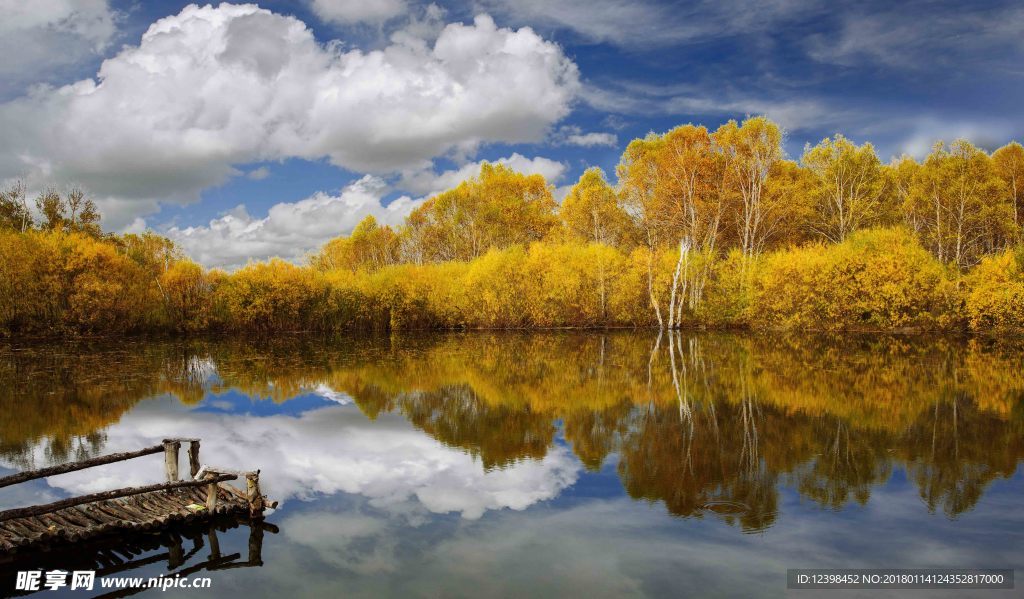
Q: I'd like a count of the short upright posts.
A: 4